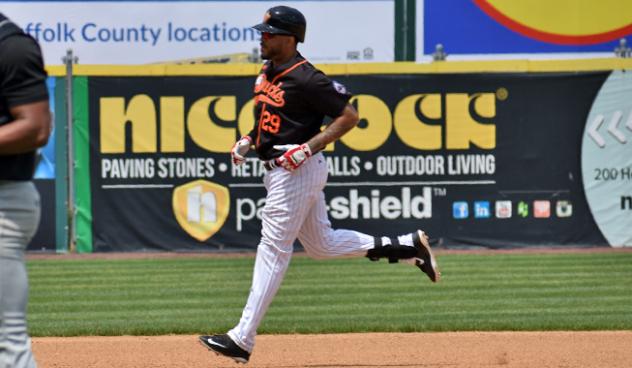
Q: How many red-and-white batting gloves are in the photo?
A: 2